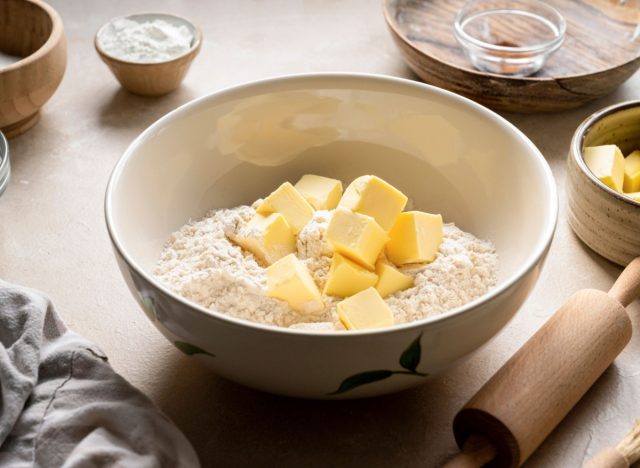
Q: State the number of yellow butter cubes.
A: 13